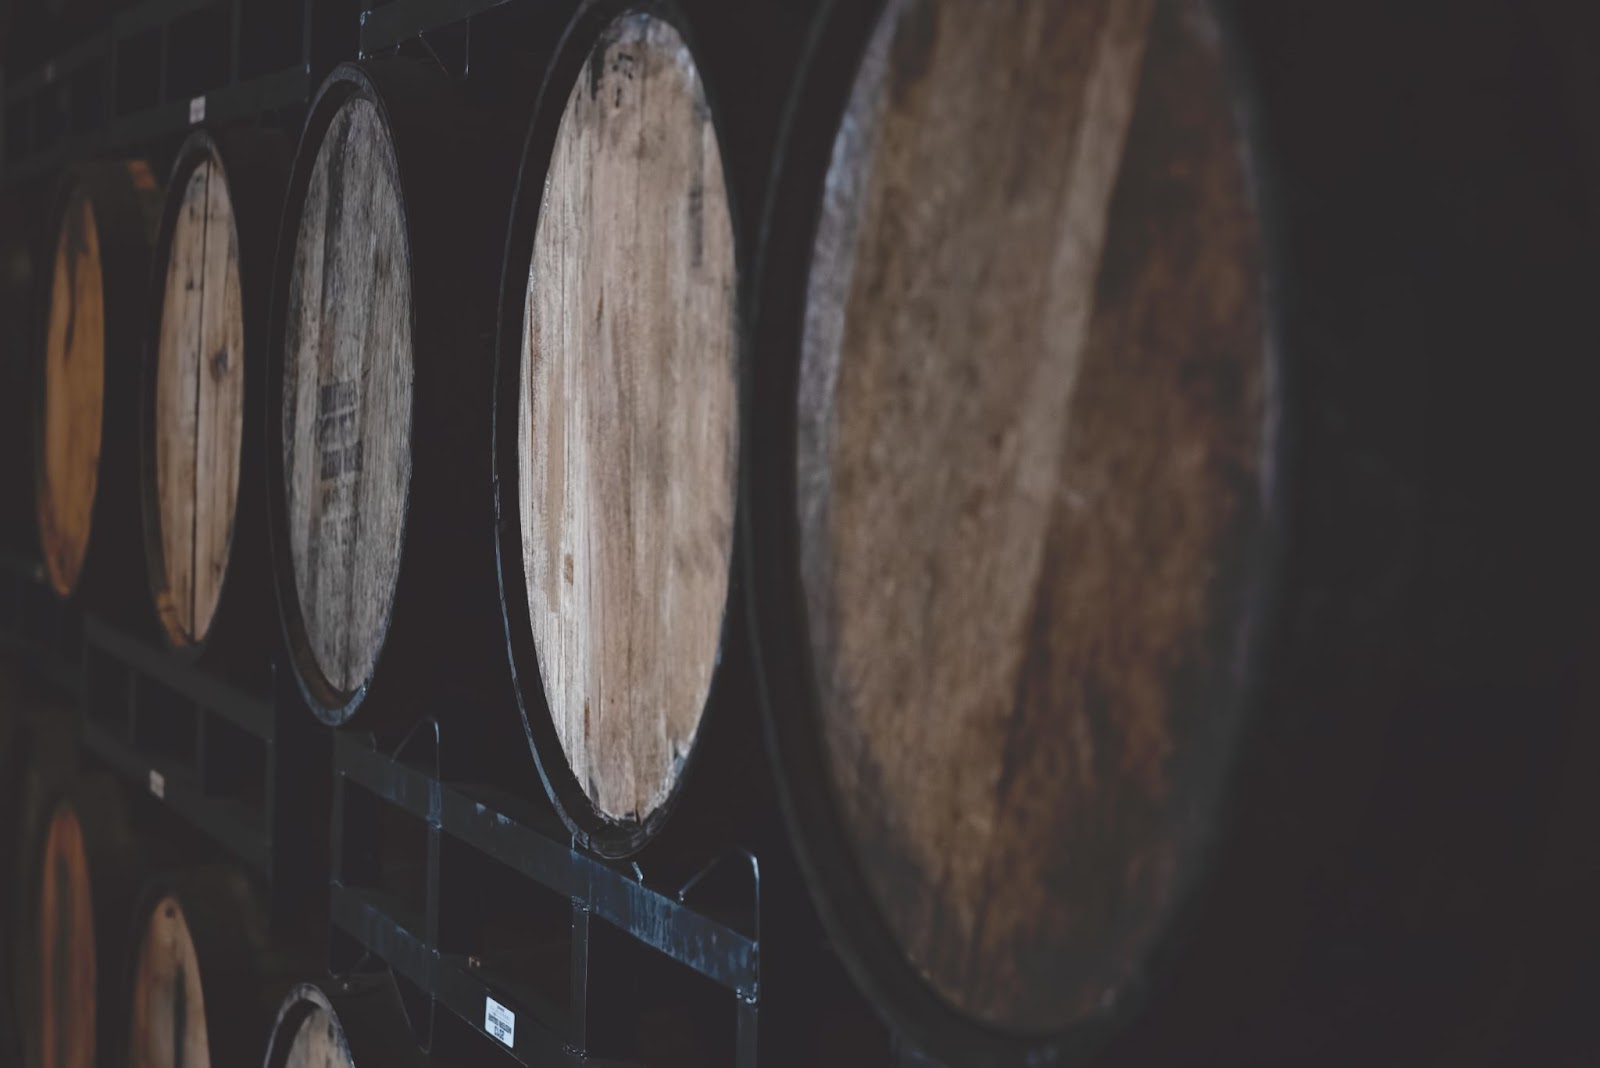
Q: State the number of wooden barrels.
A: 8